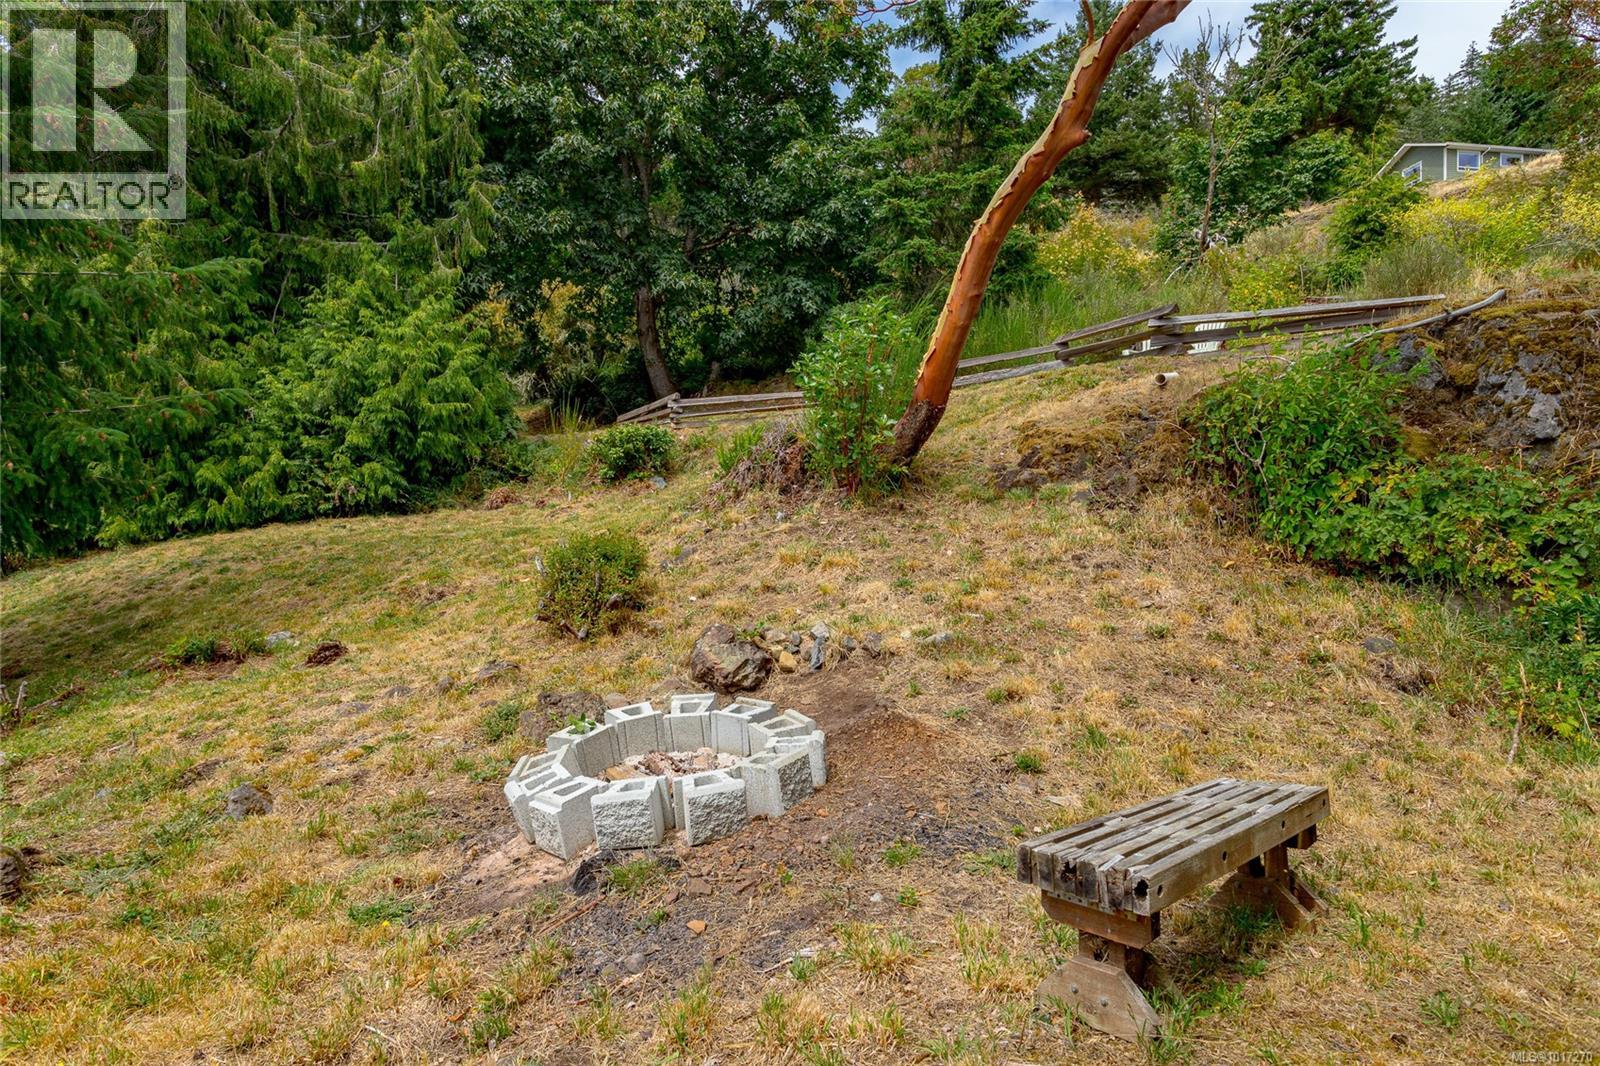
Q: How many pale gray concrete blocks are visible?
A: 12